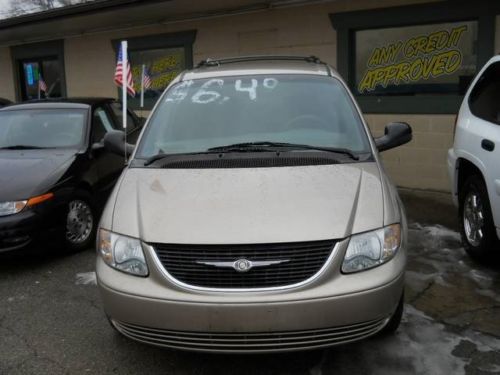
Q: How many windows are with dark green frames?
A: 3